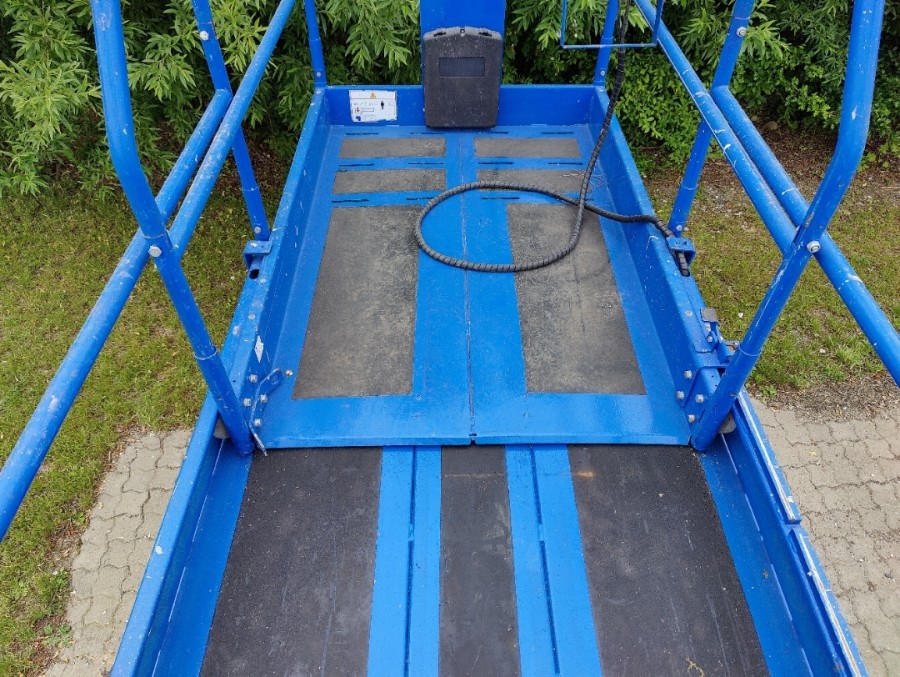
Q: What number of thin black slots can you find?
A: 12